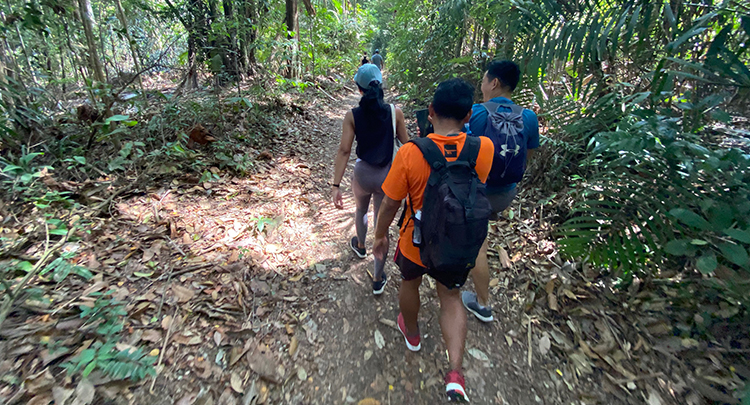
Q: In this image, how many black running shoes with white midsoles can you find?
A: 2